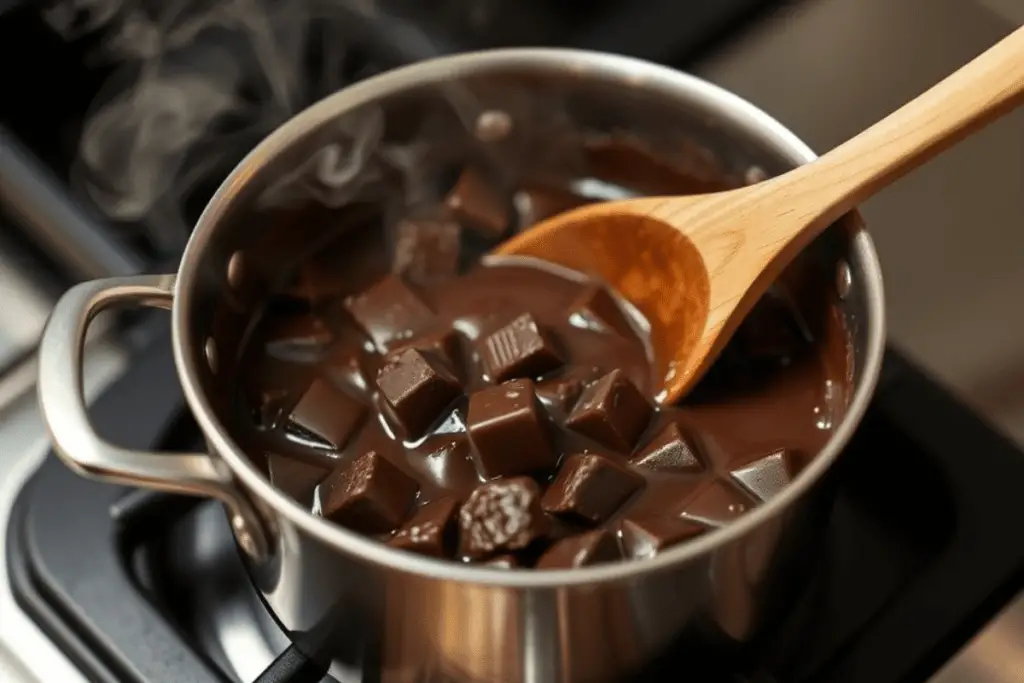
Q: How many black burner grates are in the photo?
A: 1